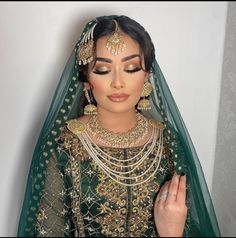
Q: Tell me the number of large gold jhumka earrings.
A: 2